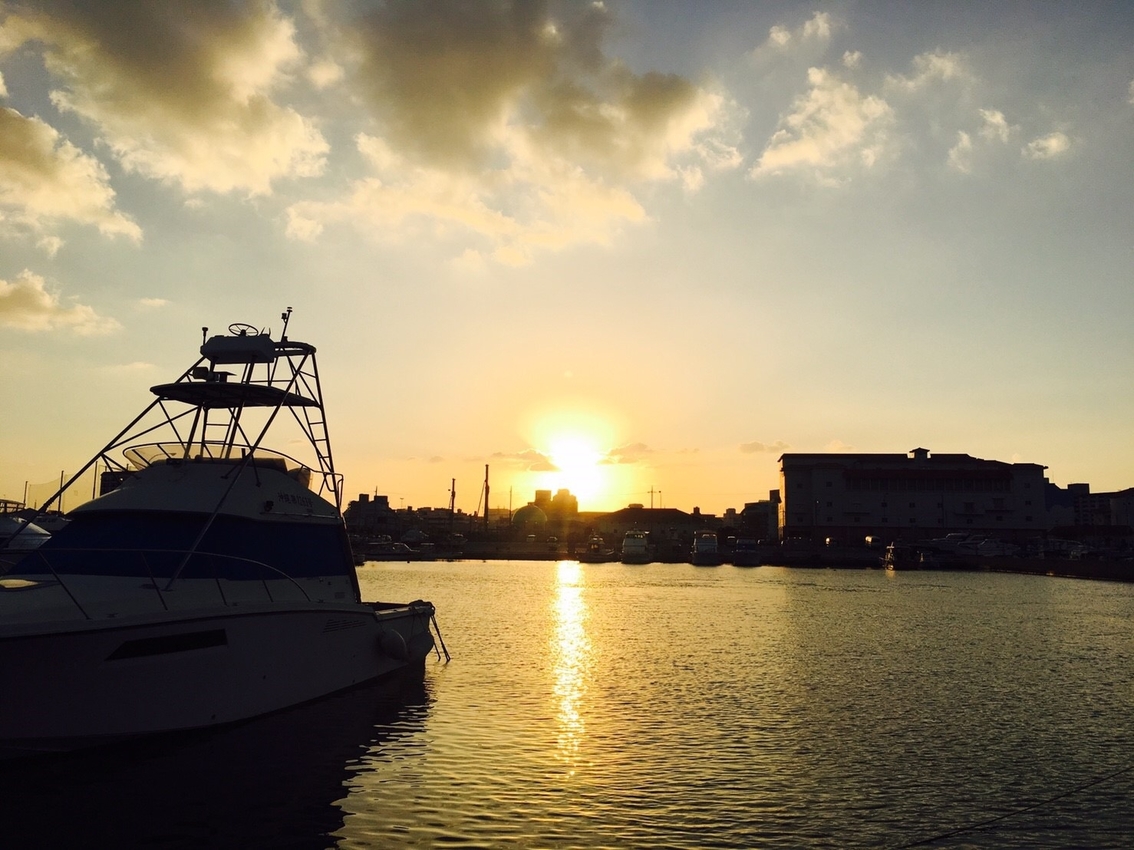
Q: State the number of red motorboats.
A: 0